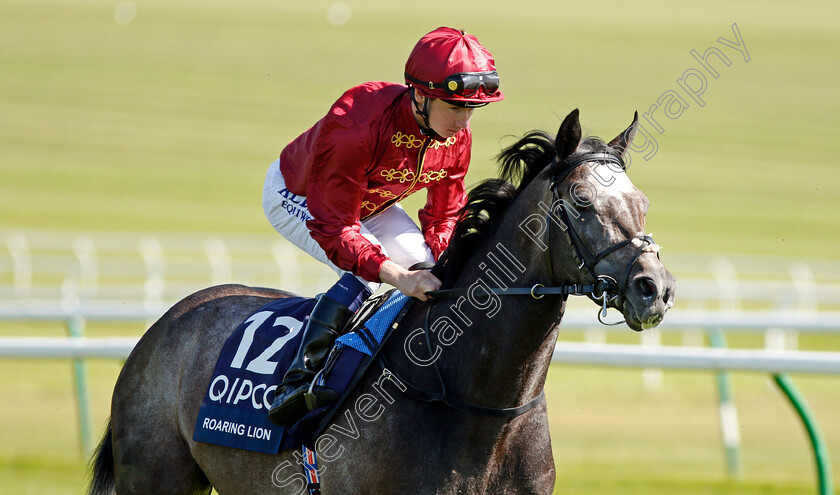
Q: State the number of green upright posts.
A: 3